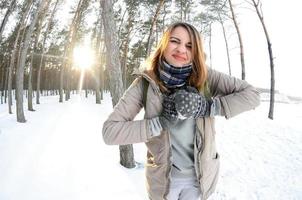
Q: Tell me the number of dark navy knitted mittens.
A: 2